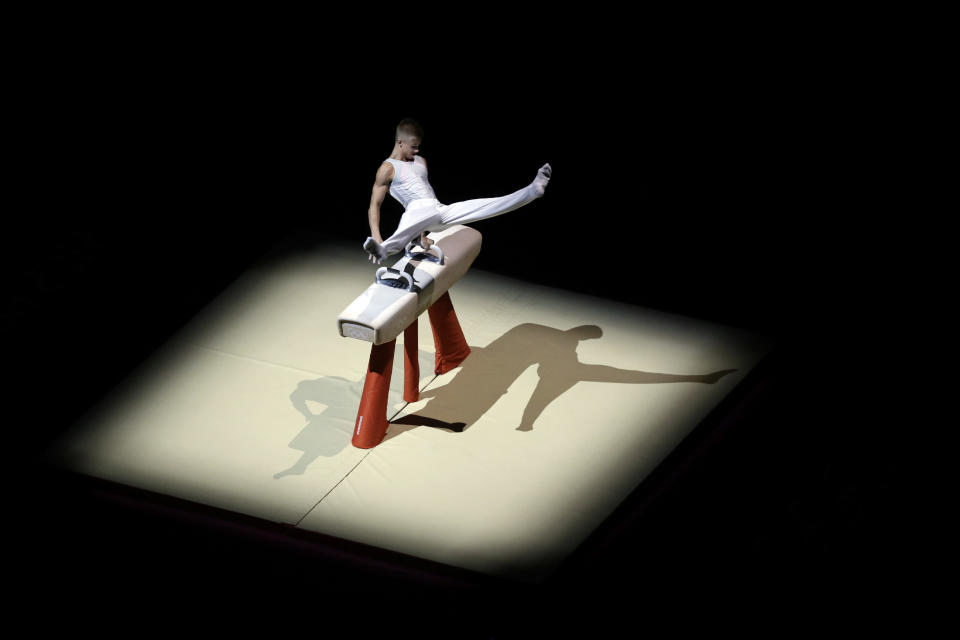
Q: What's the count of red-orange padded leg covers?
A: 3